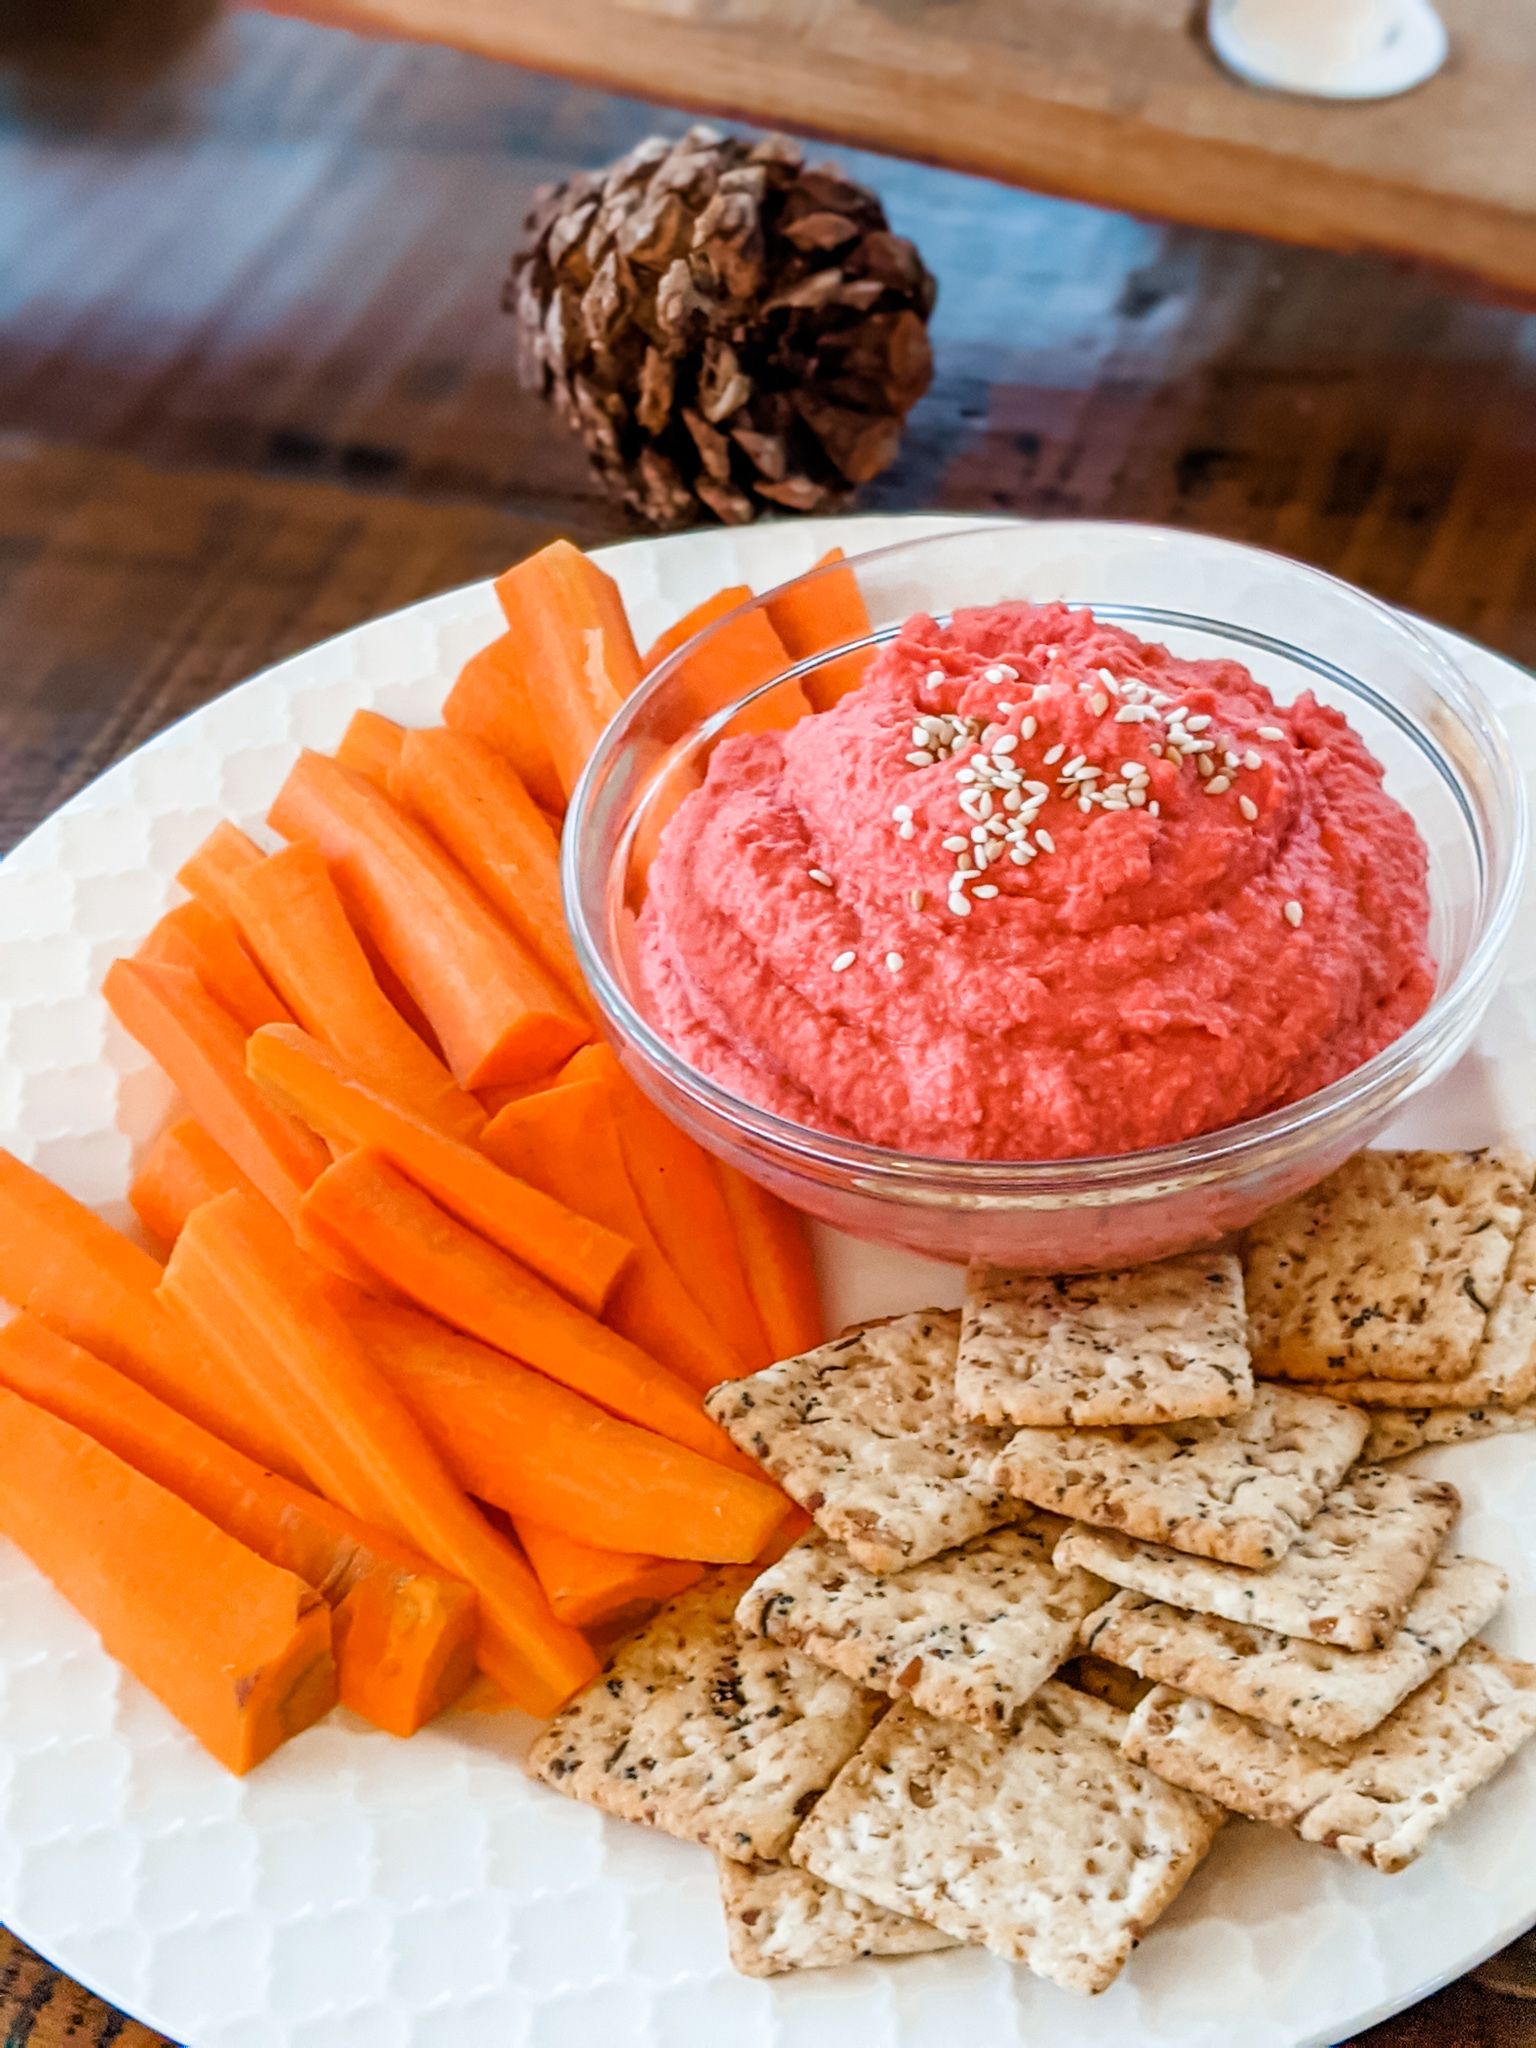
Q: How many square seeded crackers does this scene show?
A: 13